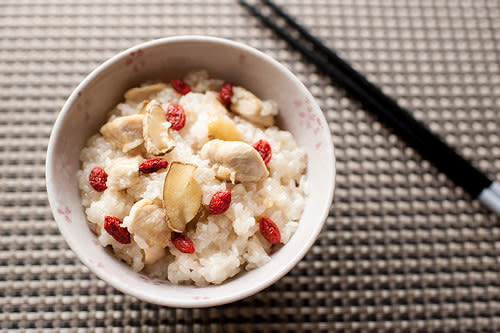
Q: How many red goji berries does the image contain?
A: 10